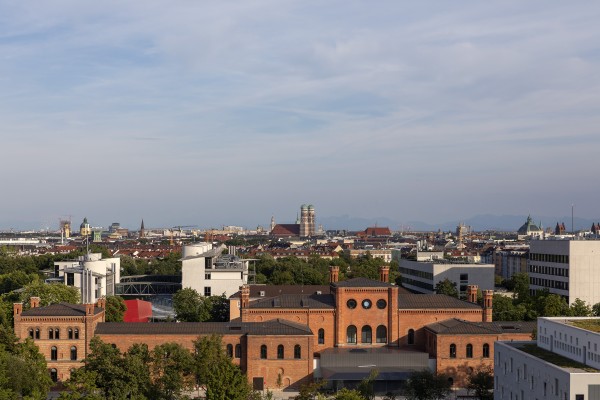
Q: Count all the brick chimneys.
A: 9